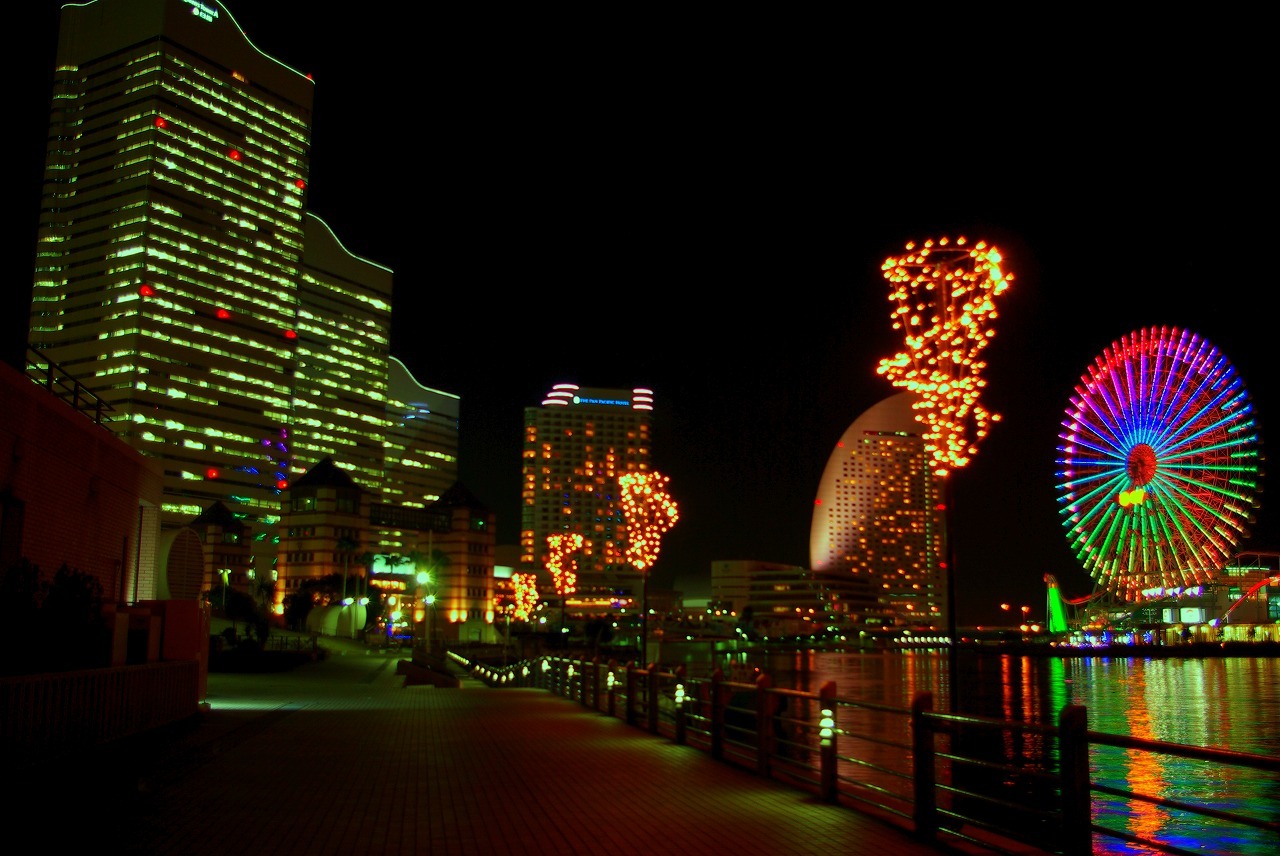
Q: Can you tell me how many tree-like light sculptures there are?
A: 4